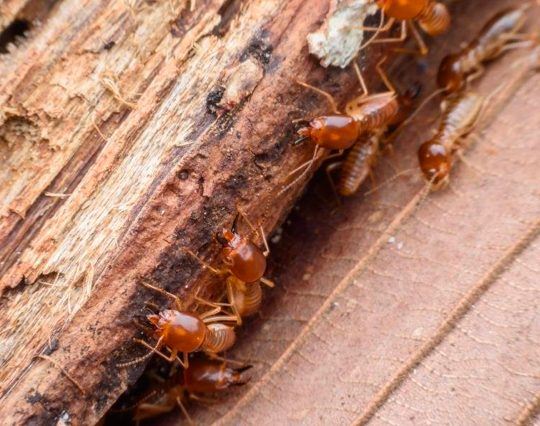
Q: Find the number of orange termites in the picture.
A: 8